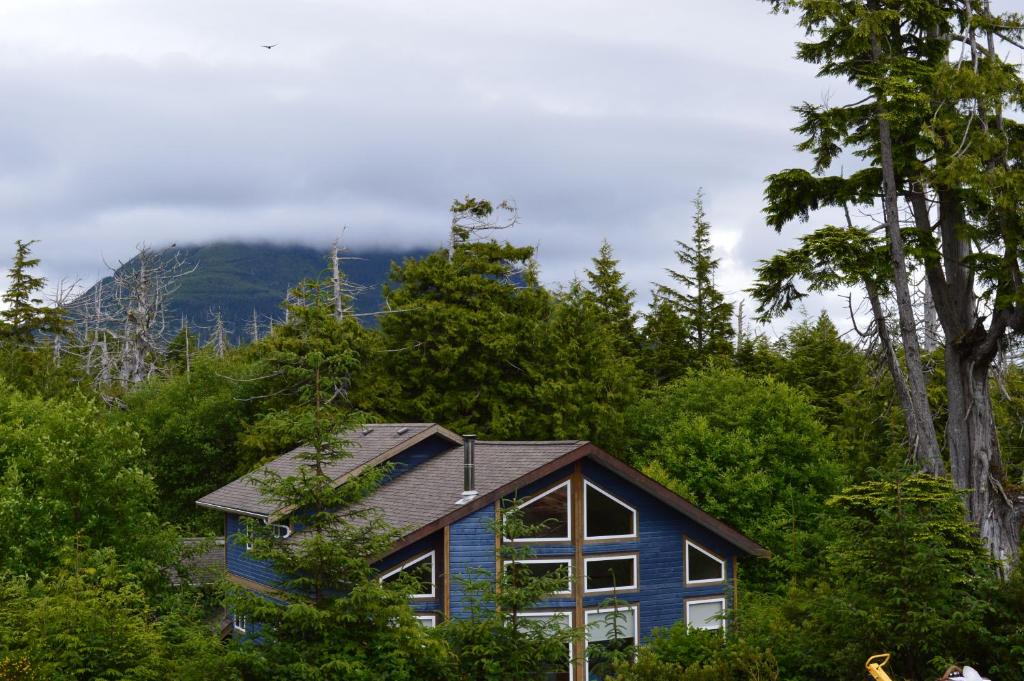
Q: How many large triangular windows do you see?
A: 4